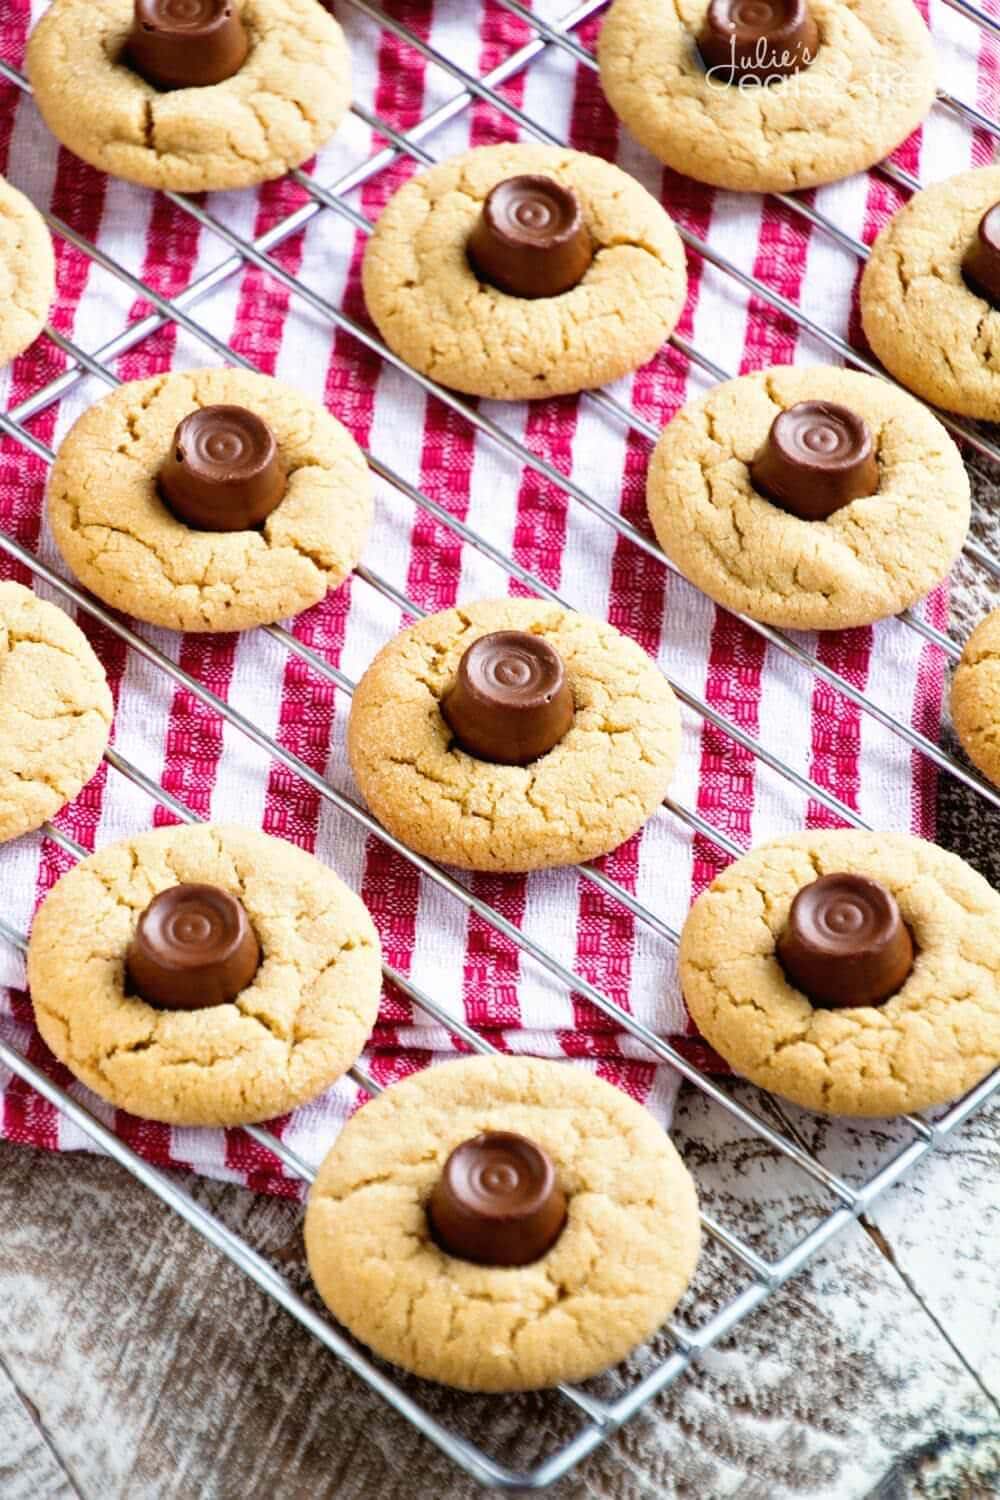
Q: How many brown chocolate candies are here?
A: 10